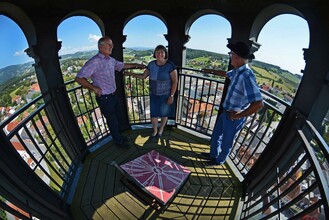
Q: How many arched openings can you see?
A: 5